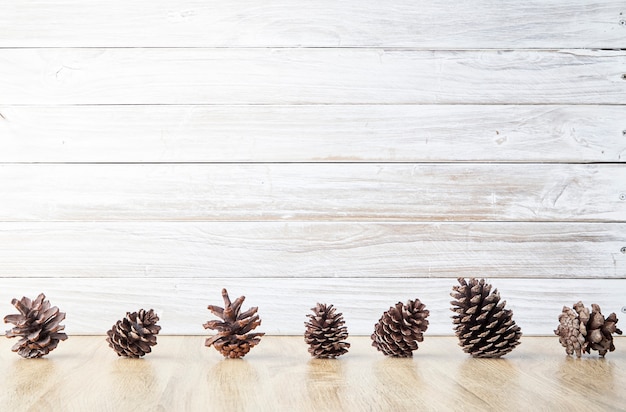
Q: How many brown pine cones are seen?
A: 7